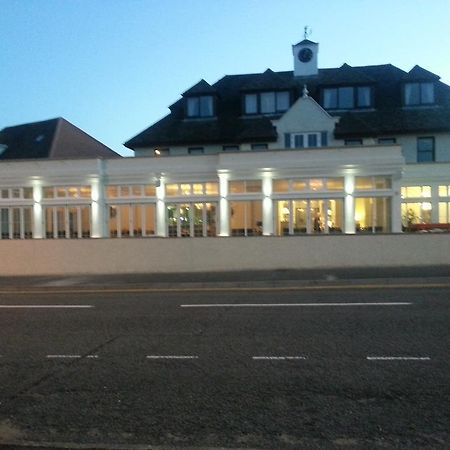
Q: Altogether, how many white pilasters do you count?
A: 6